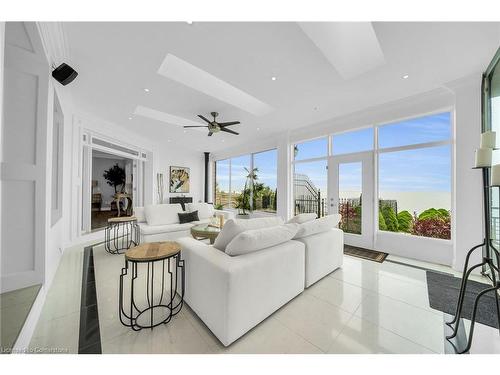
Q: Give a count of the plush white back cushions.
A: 6